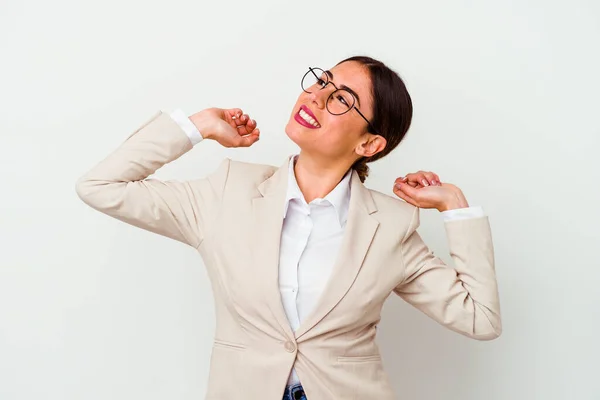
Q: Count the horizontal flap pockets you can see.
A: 2